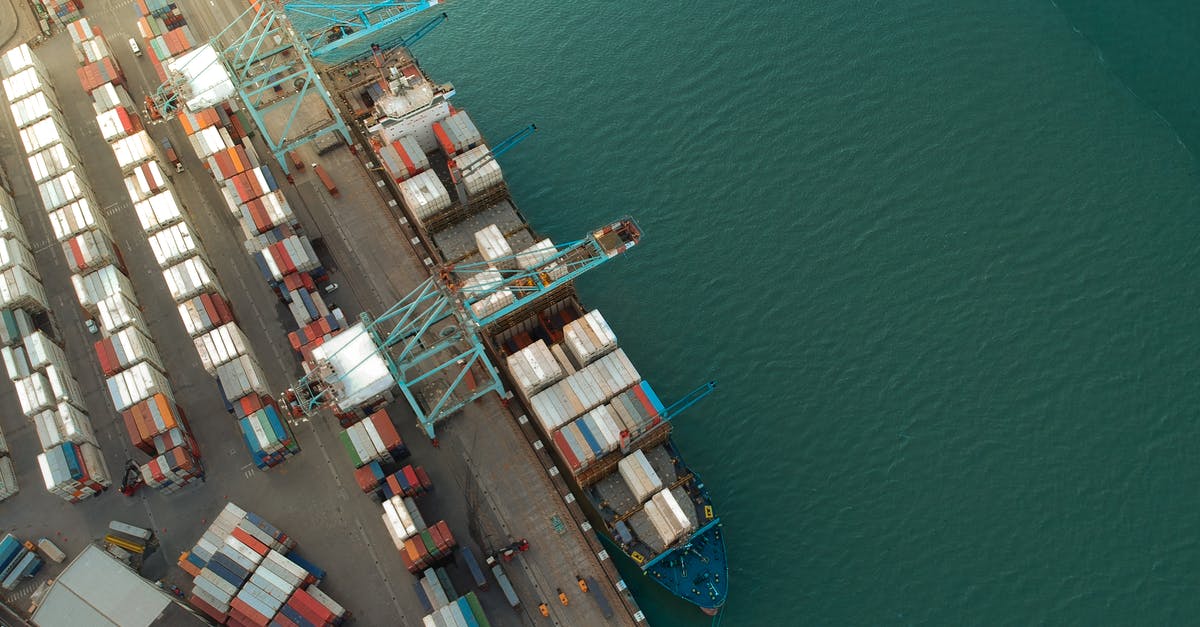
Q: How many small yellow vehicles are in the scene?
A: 3